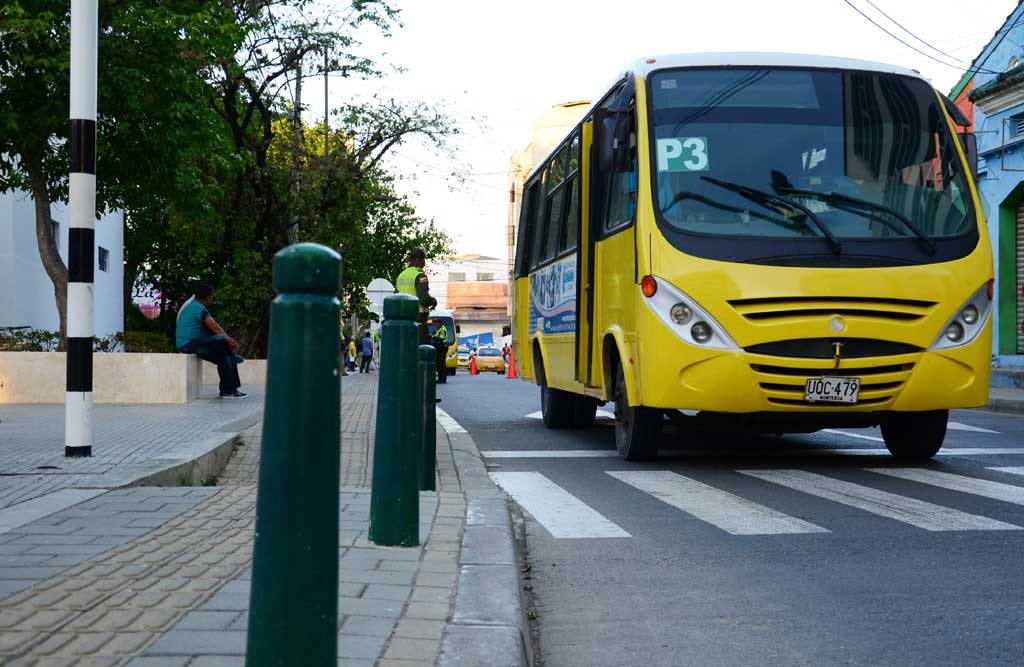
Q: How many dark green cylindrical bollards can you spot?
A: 3